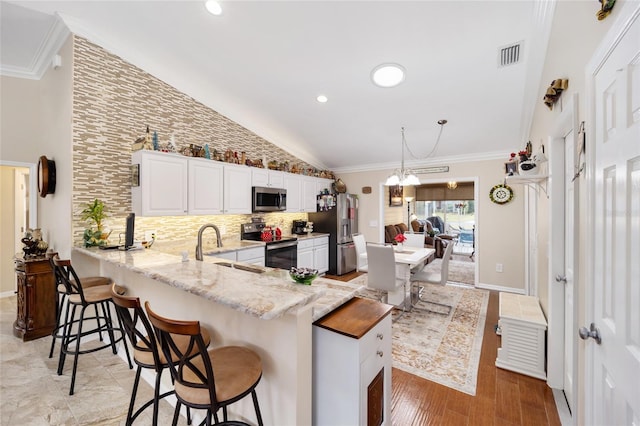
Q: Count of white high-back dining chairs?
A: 4